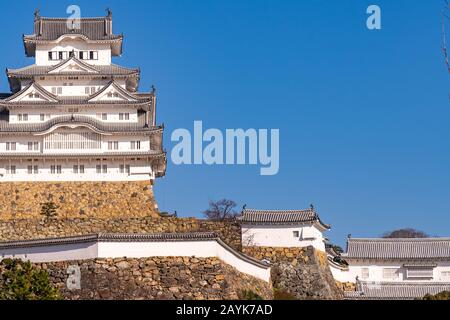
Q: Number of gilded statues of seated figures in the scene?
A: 0